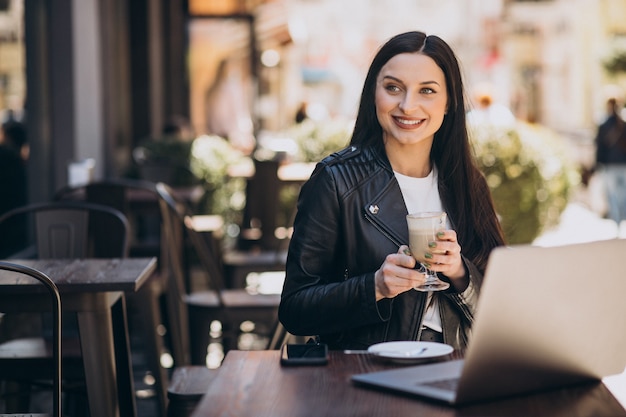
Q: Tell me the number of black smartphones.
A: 1